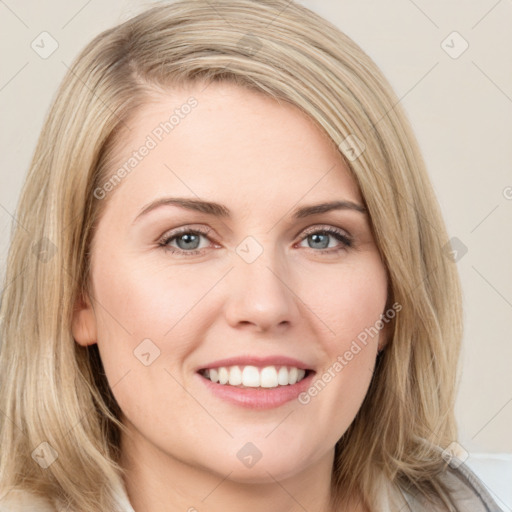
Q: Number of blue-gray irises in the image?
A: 2